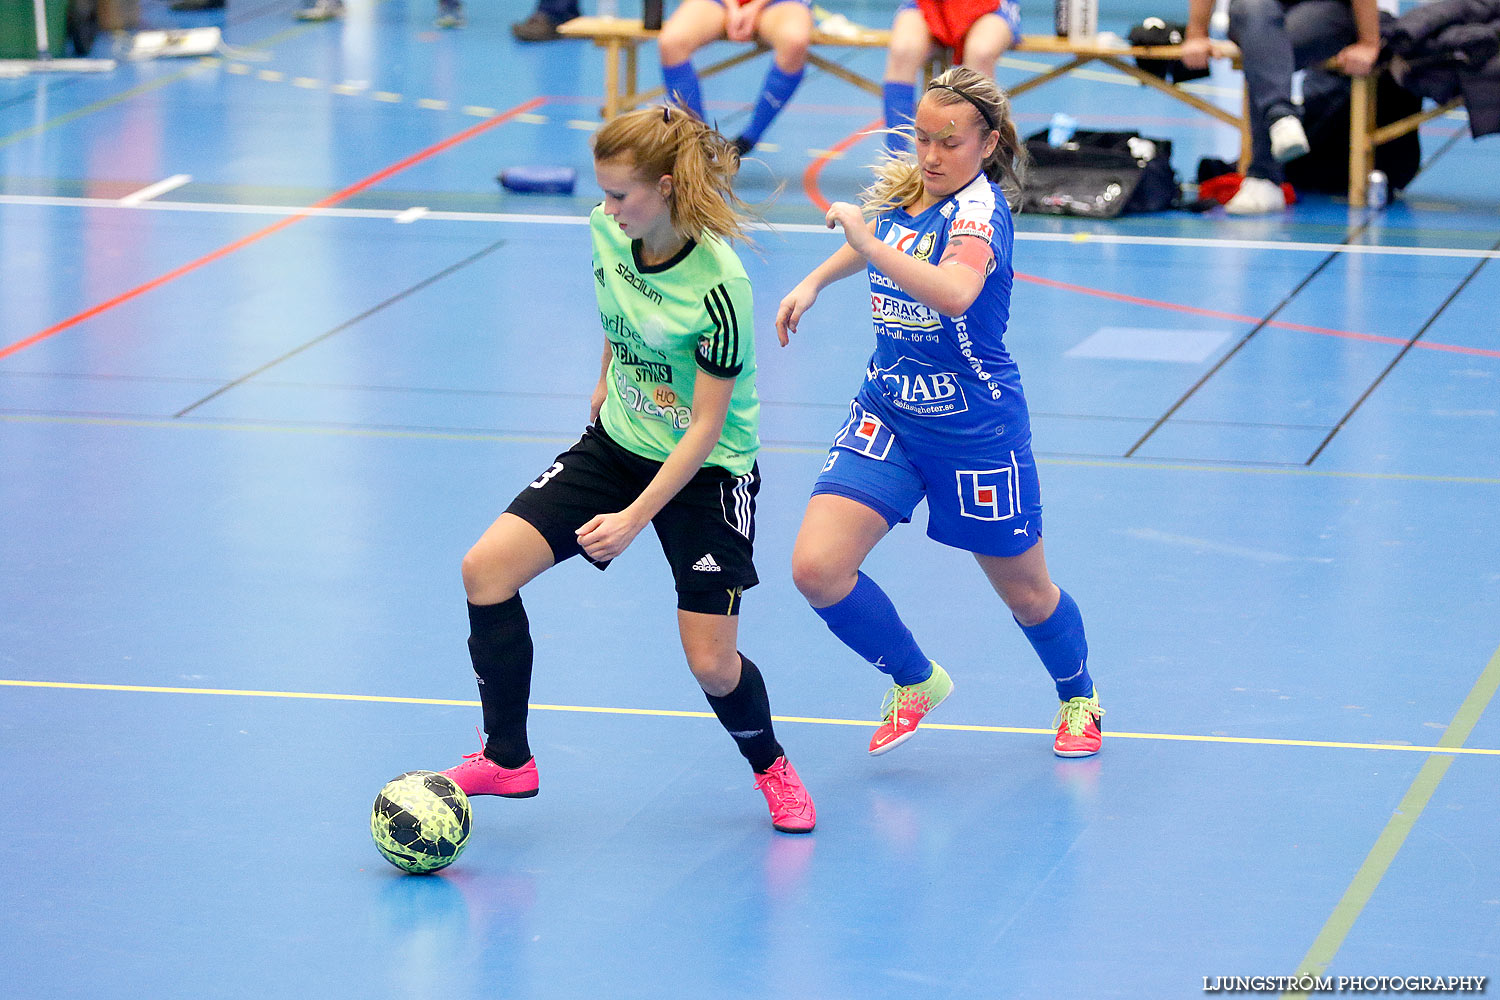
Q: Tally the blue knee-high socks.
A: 5